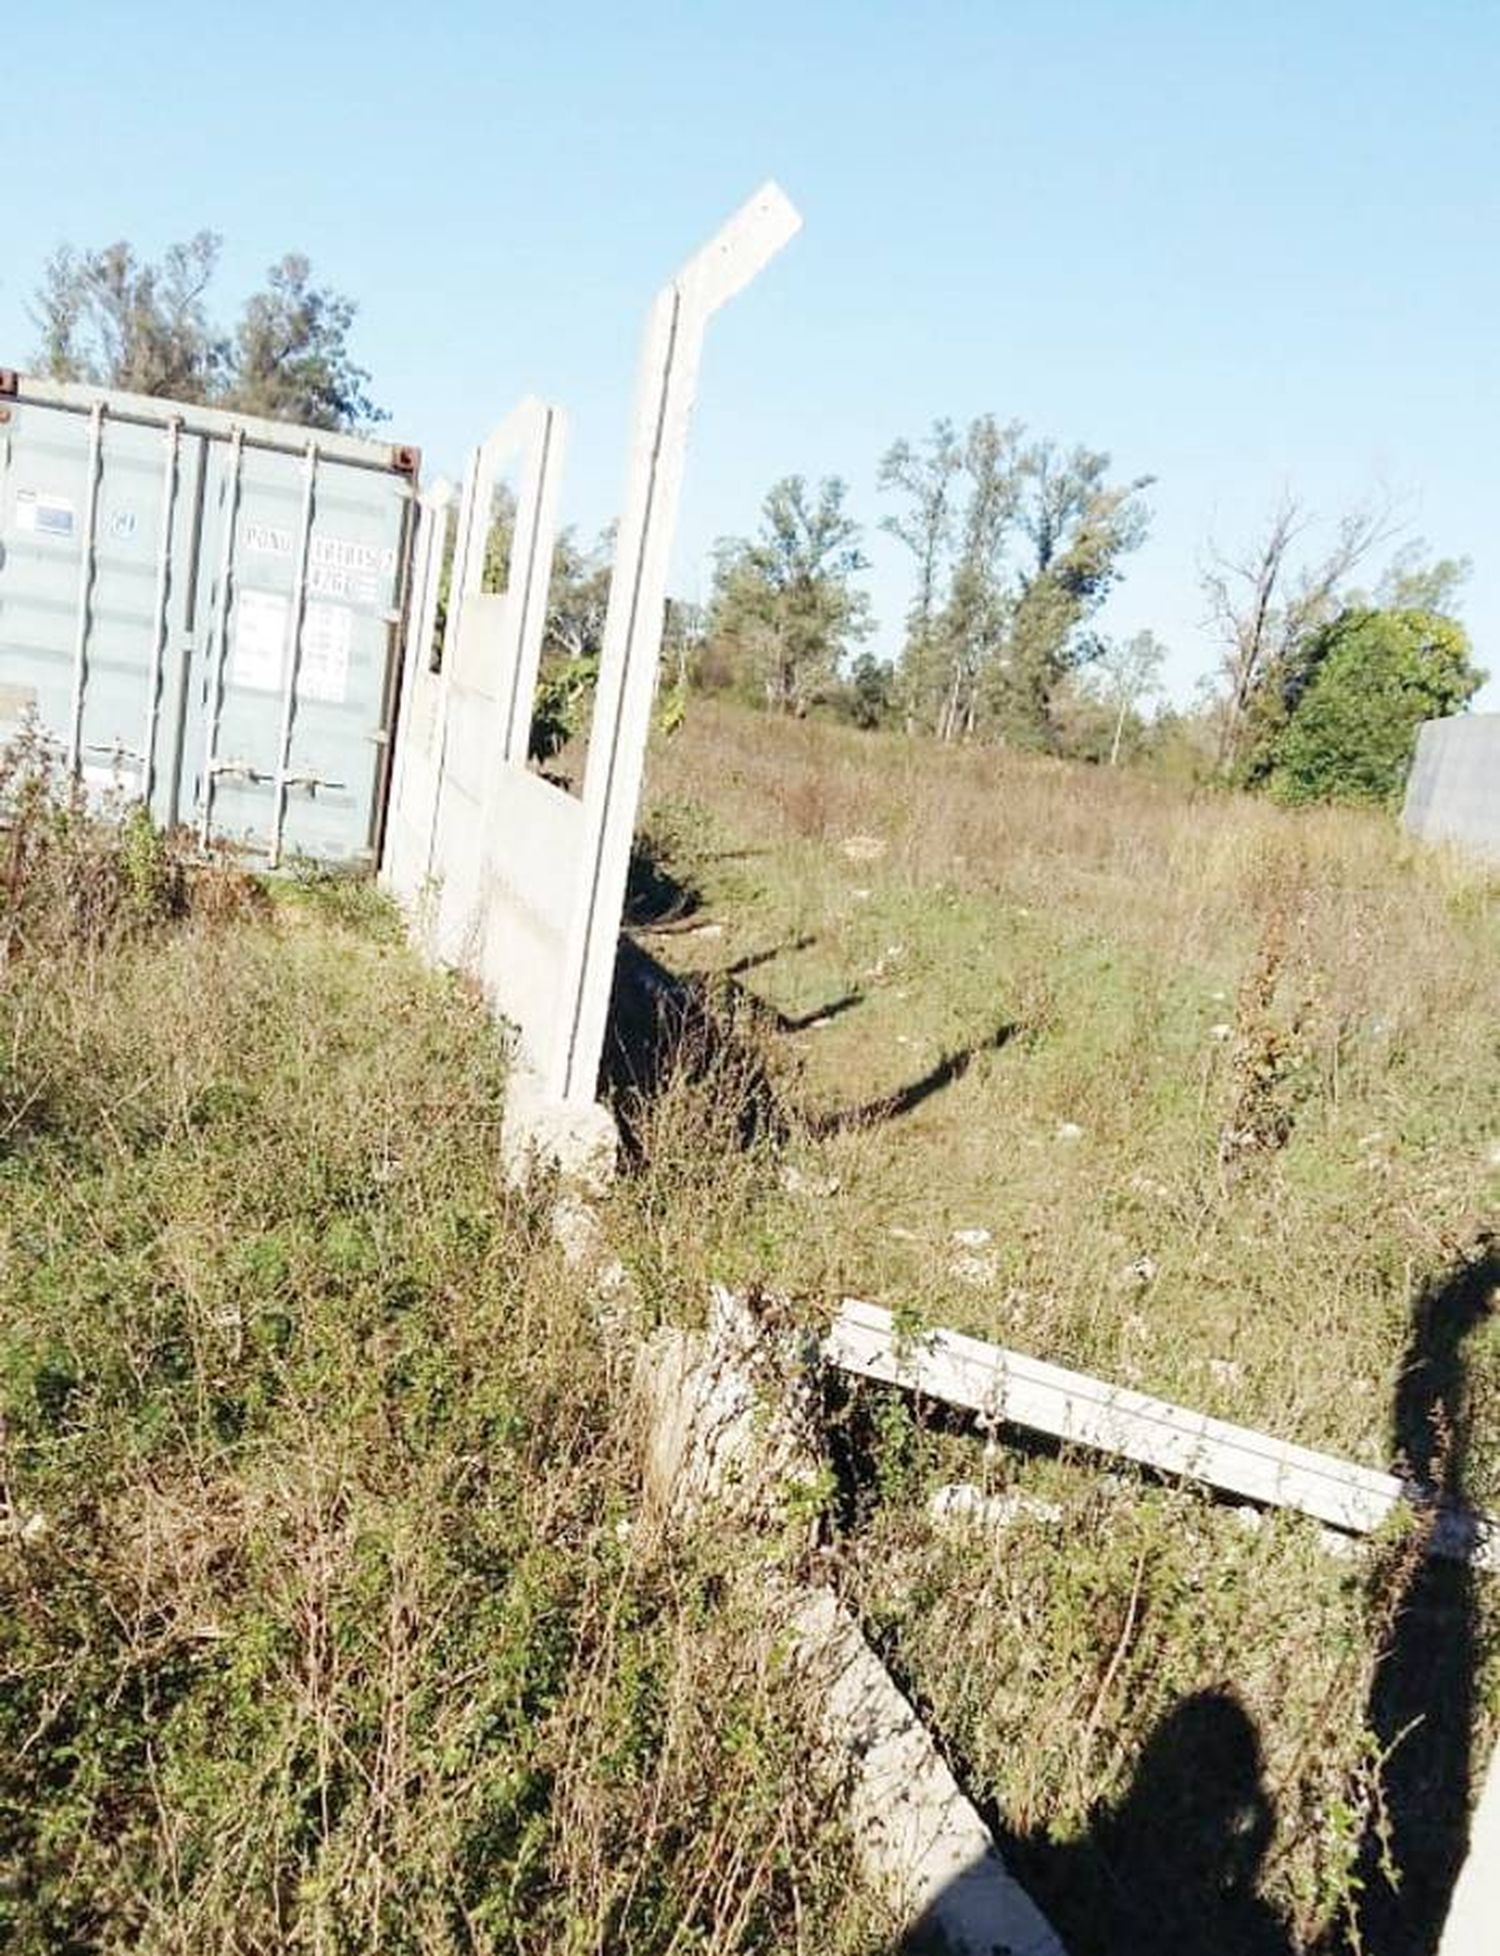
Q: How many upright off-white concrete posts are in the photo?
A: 4